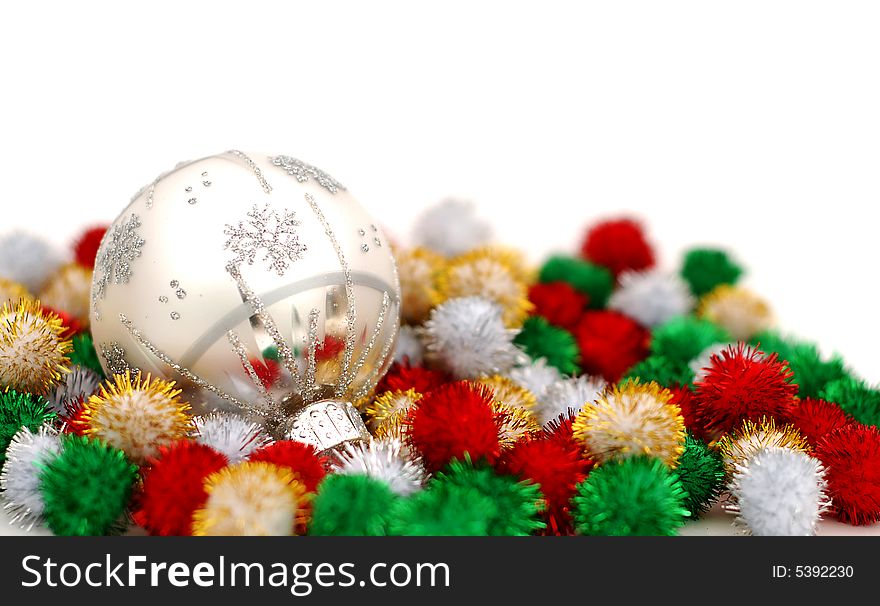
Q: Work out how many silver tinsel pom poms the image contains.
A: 13